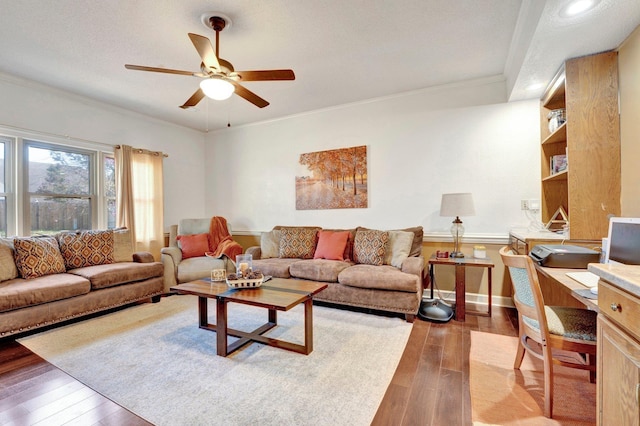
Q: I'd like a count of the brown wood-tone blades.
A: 5